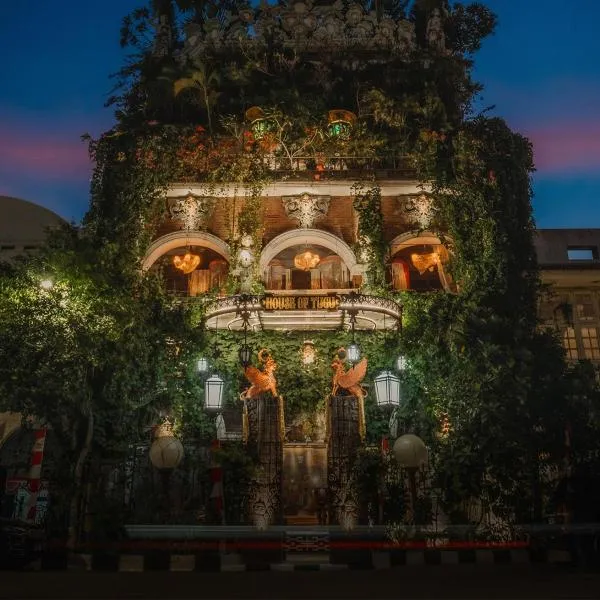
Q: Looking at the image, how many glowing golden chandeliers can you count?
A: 3